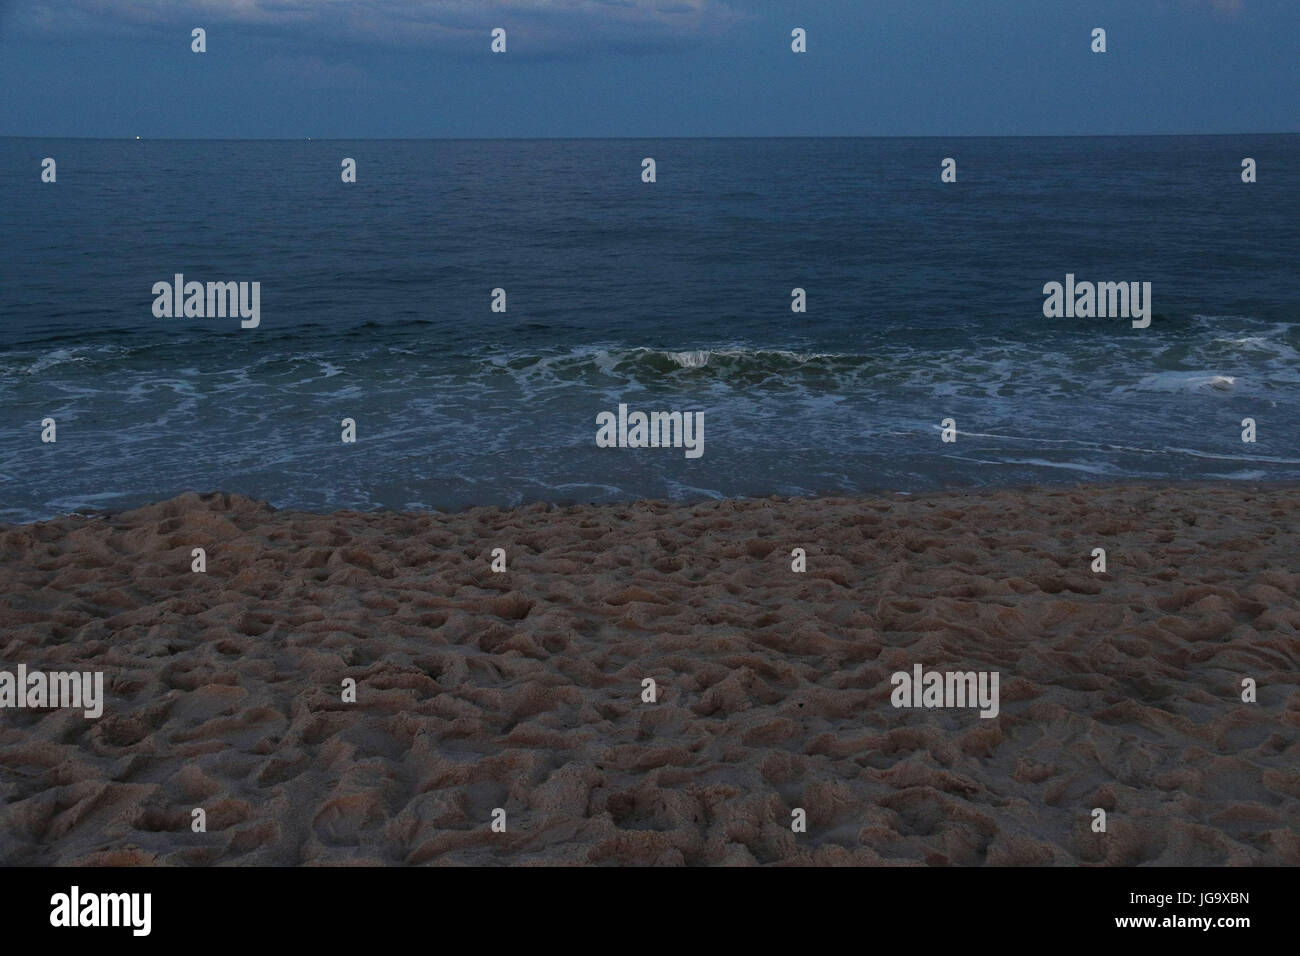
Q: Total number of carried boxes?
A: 0